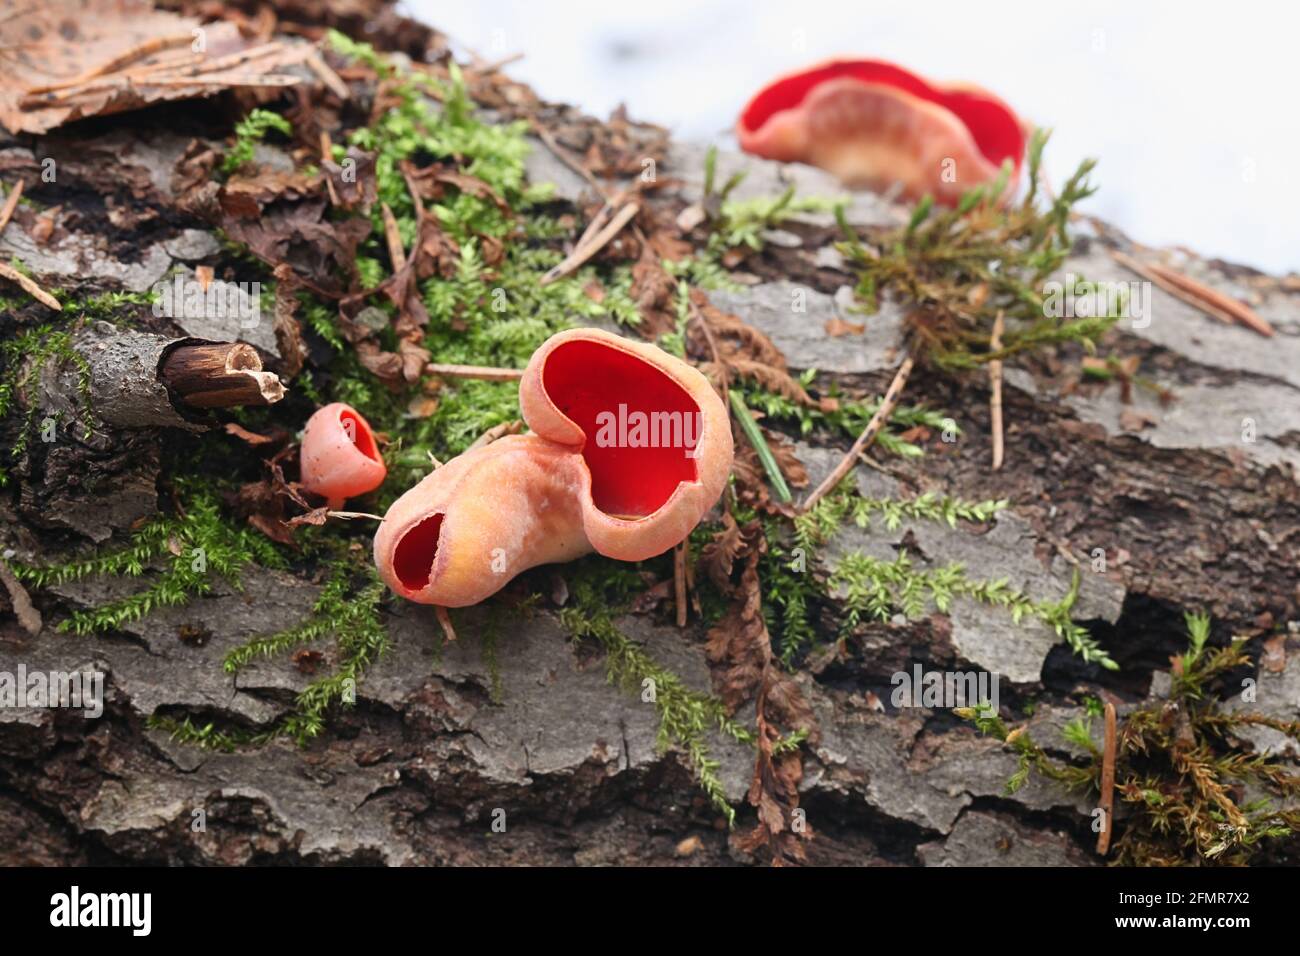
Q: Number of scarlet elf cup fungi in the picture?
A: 4